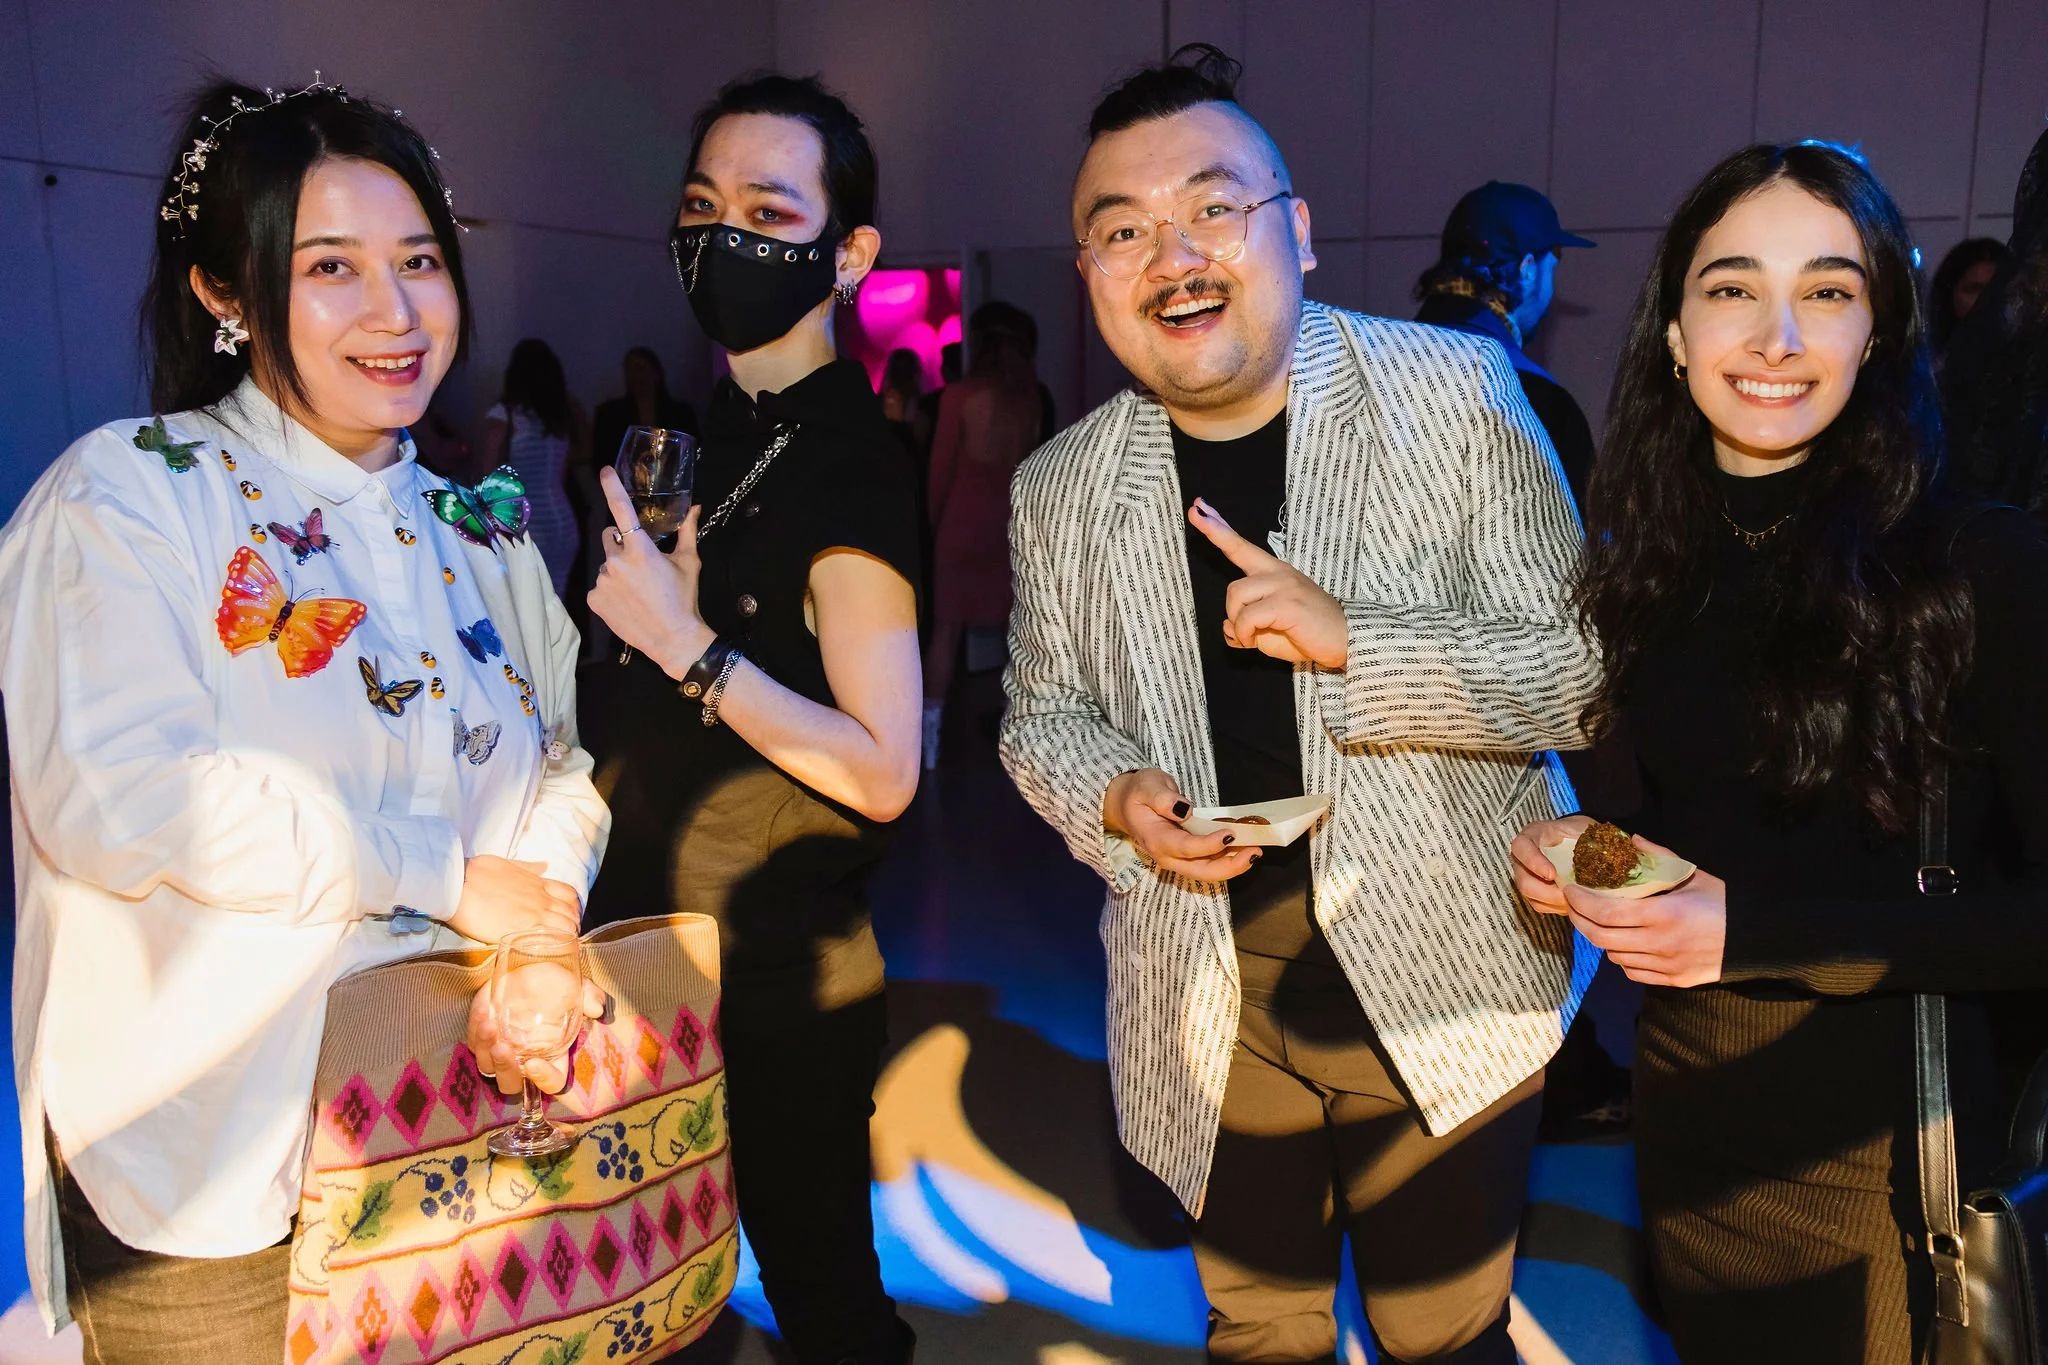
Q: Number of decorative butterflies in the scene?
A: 9